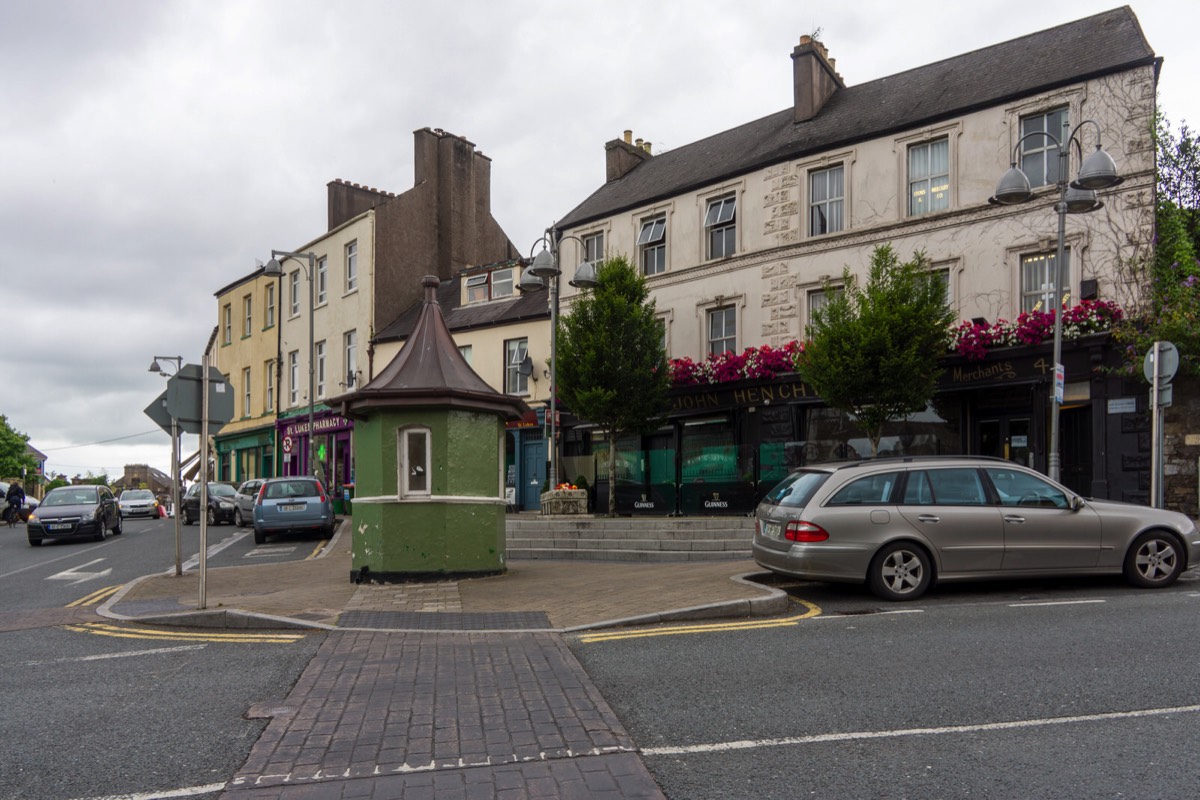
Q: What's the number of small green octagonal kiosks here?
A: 1